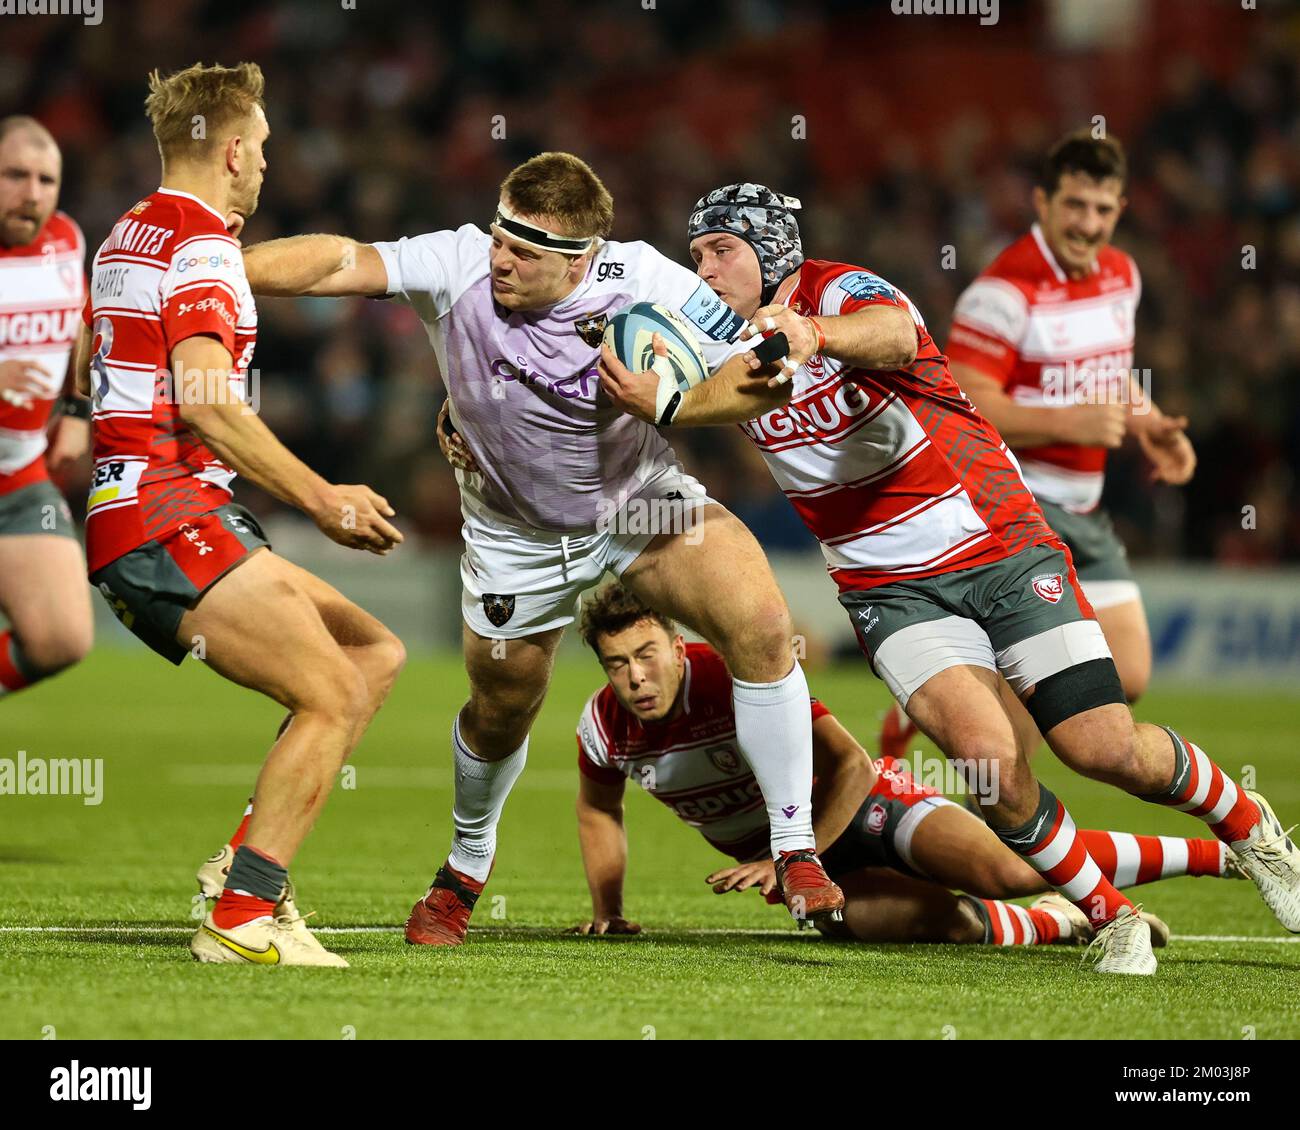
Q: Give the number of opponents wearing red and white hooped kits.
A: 5